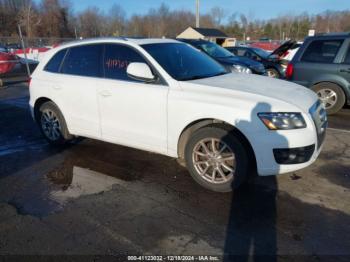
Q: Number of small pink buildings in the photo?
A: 0